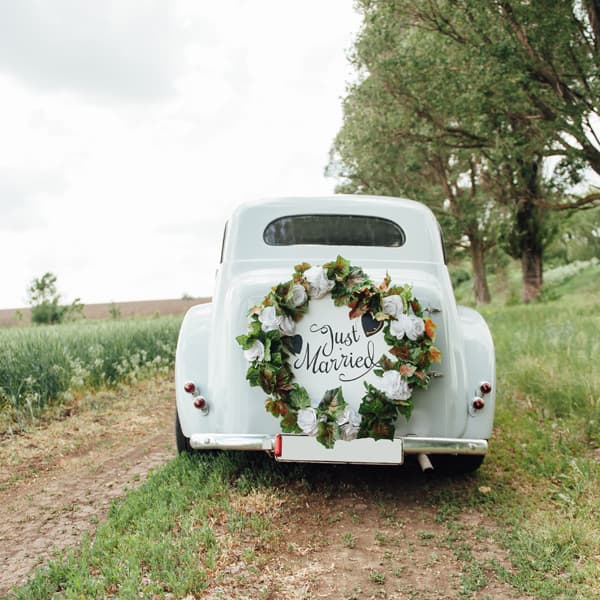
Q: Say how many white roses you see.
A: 11